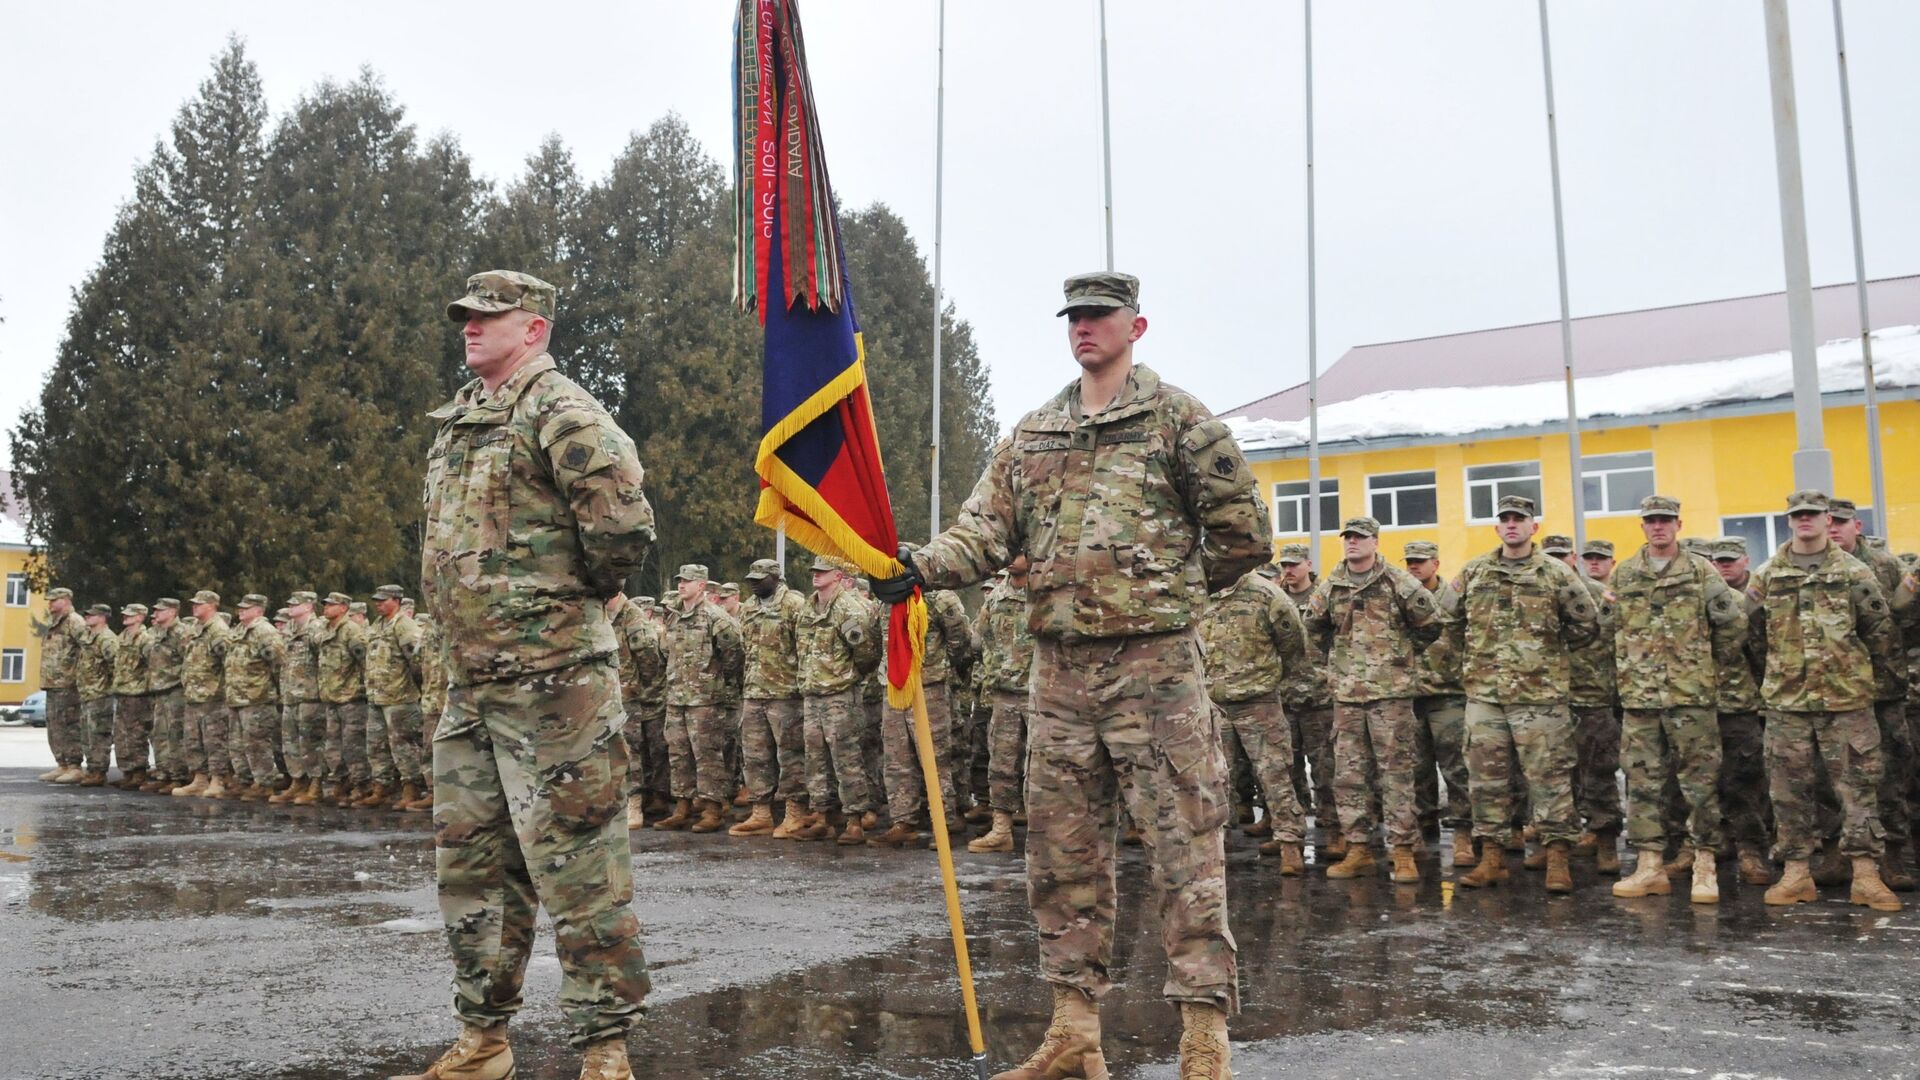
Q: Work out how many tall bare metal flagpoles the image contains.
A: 6